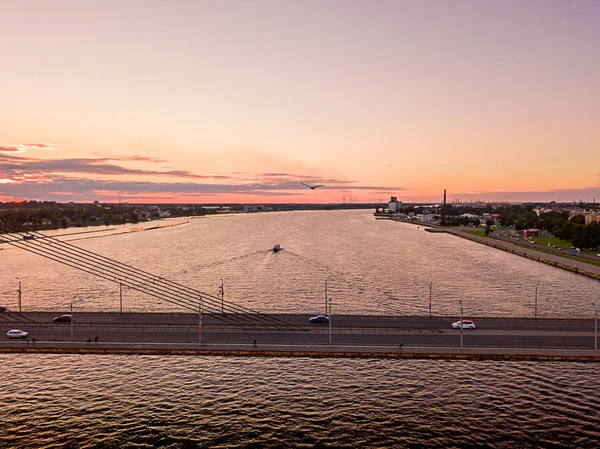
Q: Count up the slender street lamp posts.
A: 11